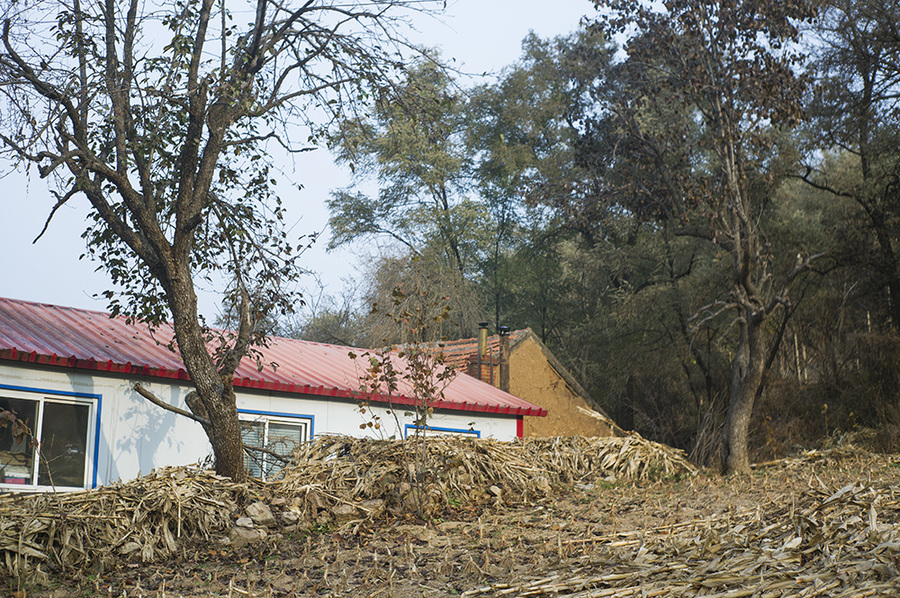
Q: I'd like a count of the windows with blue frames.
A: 3